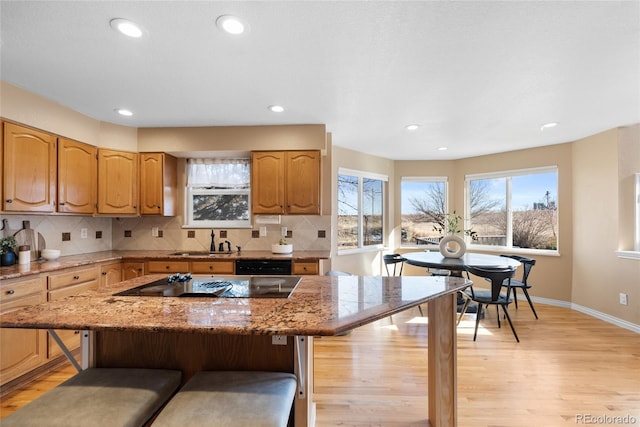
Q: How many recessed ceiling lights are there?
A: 7